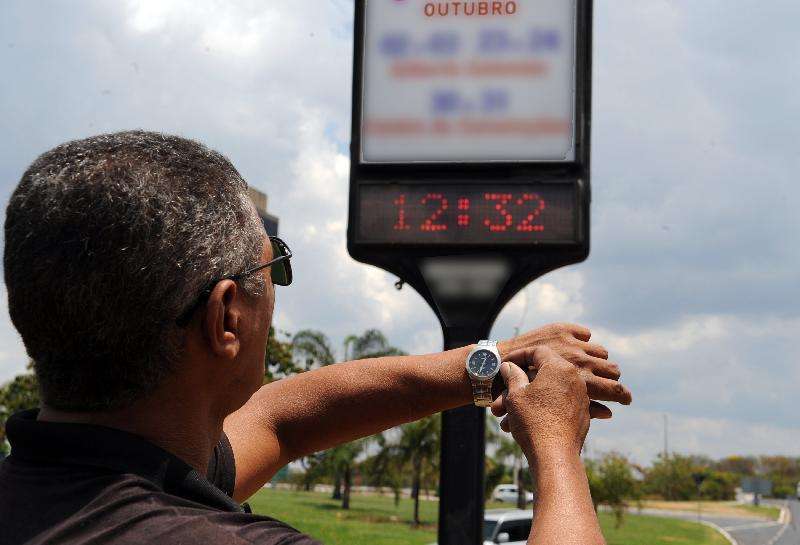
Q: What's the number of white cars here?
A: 2